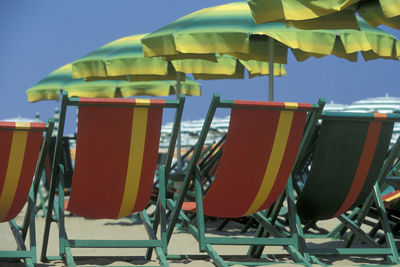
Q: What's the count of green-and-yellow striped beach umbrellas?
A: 4